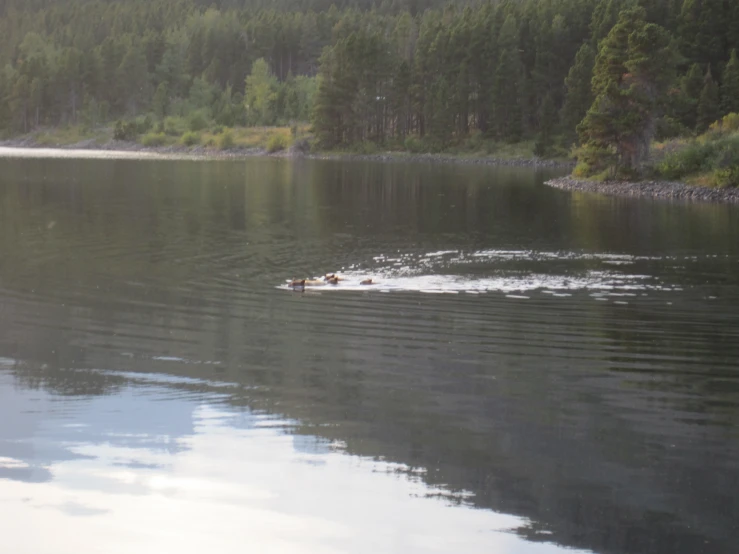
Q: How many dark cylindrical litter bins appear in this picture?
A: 0